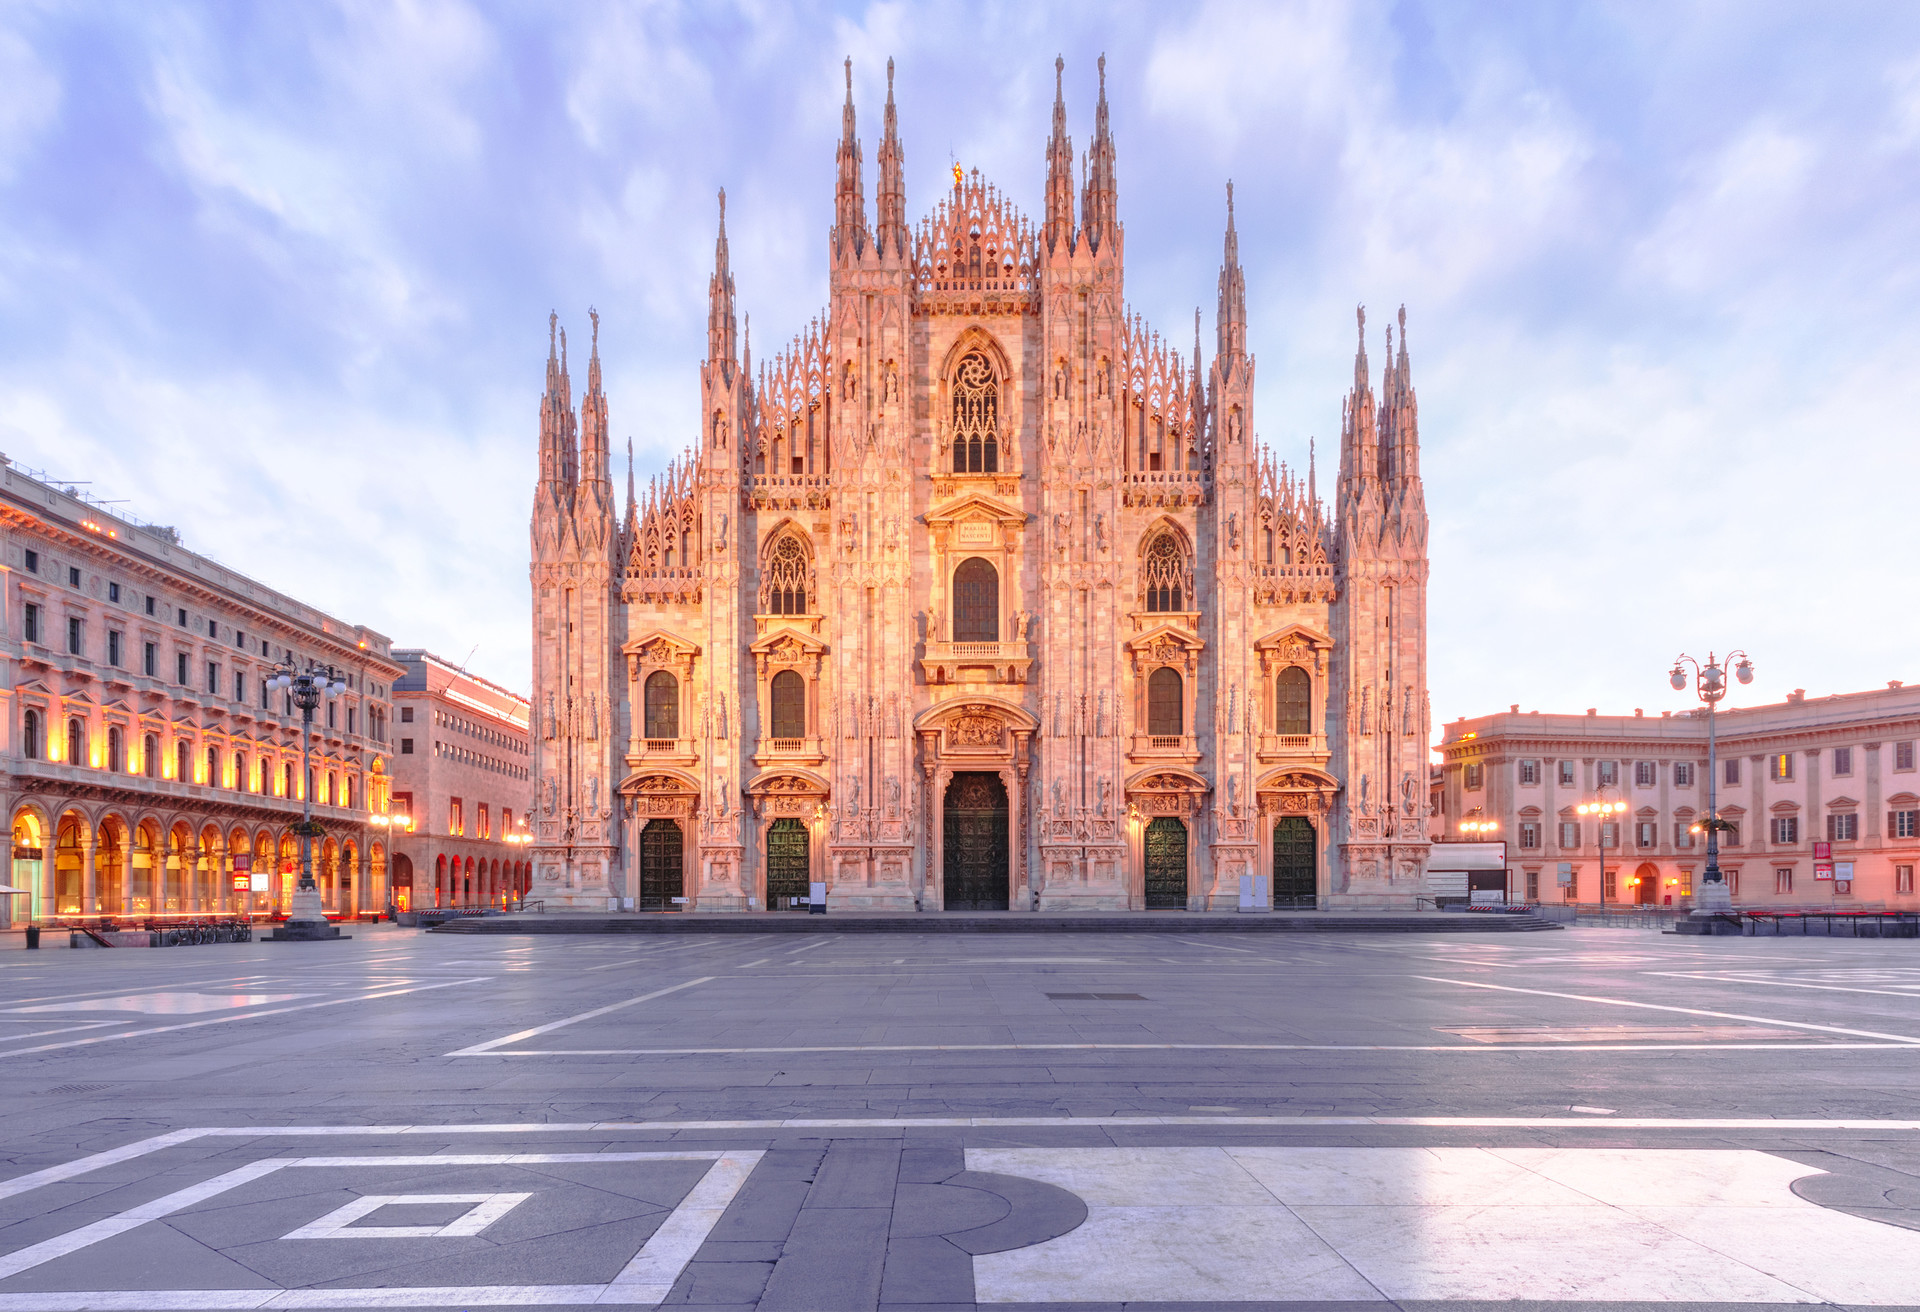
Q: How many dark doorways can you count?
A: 5